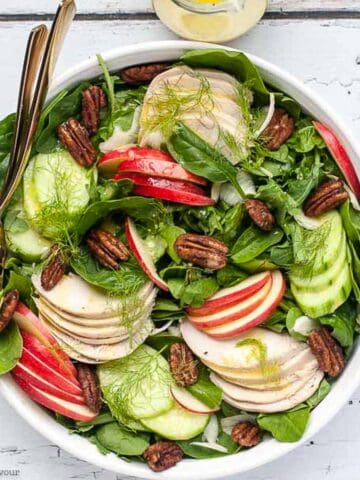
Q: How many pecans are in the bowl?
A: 15